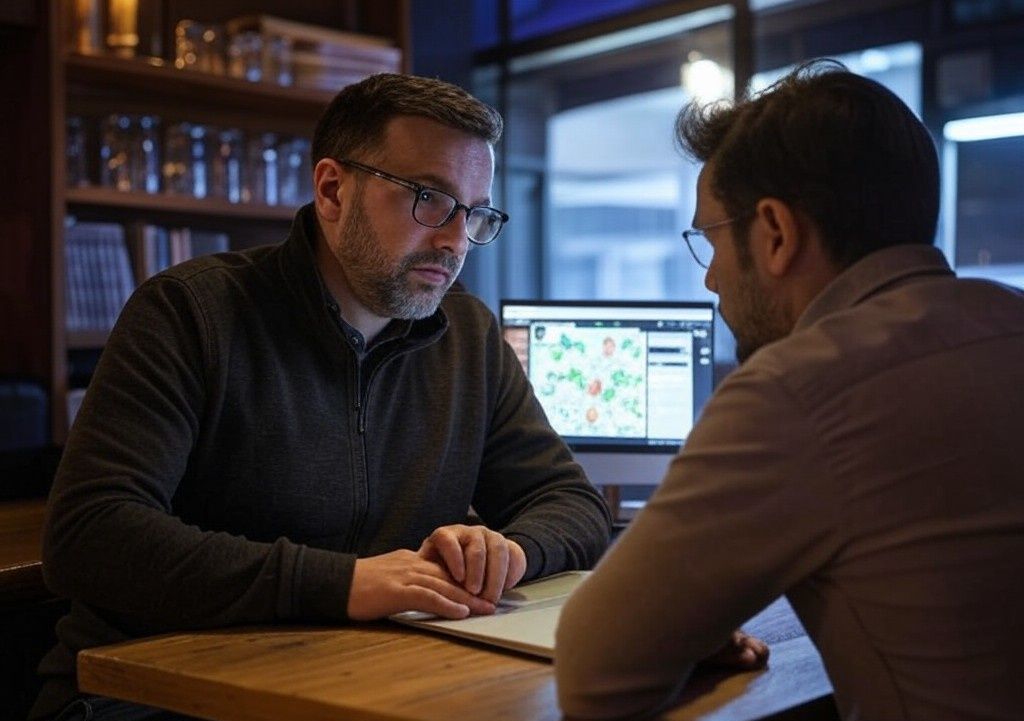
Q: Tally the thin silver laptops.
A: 1